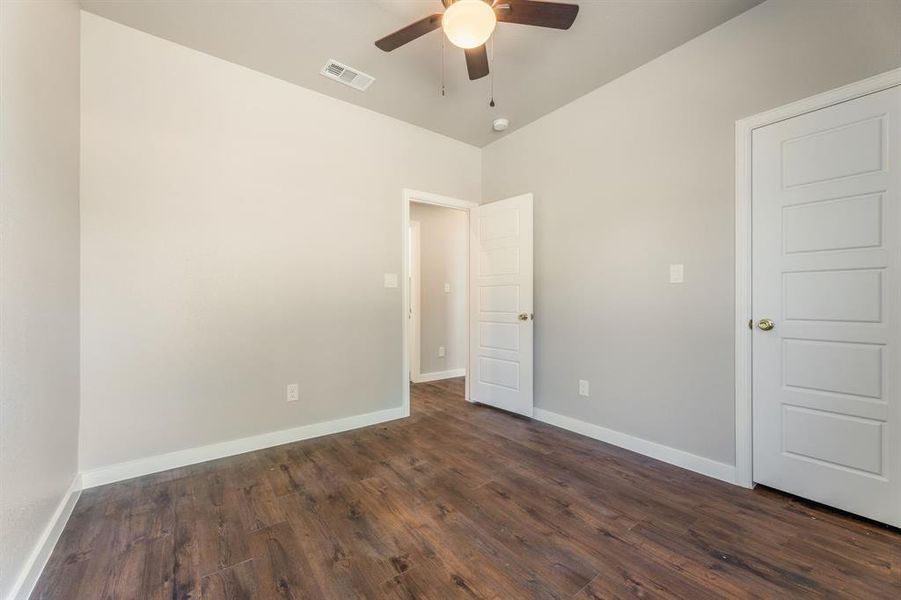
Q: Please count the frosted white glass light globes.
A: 1